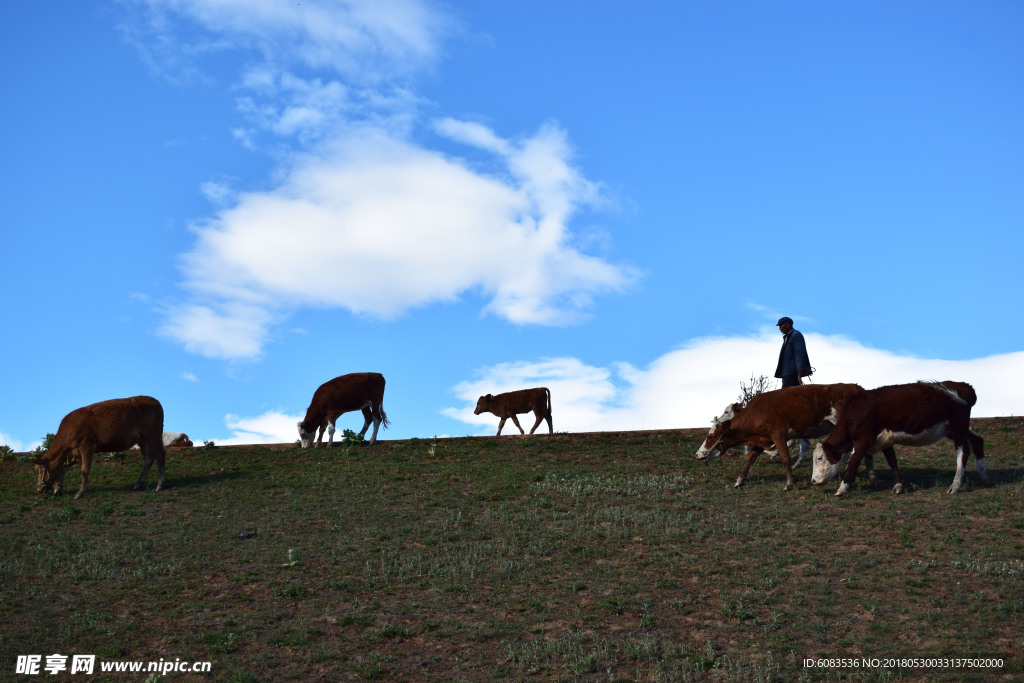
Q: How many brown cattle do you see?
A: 5